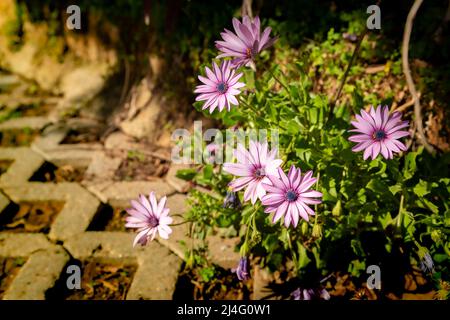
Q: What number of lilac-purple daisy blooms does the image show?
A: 6